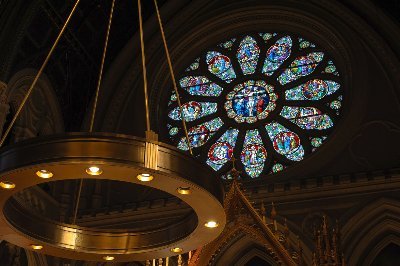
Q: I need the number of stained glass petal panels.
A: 12